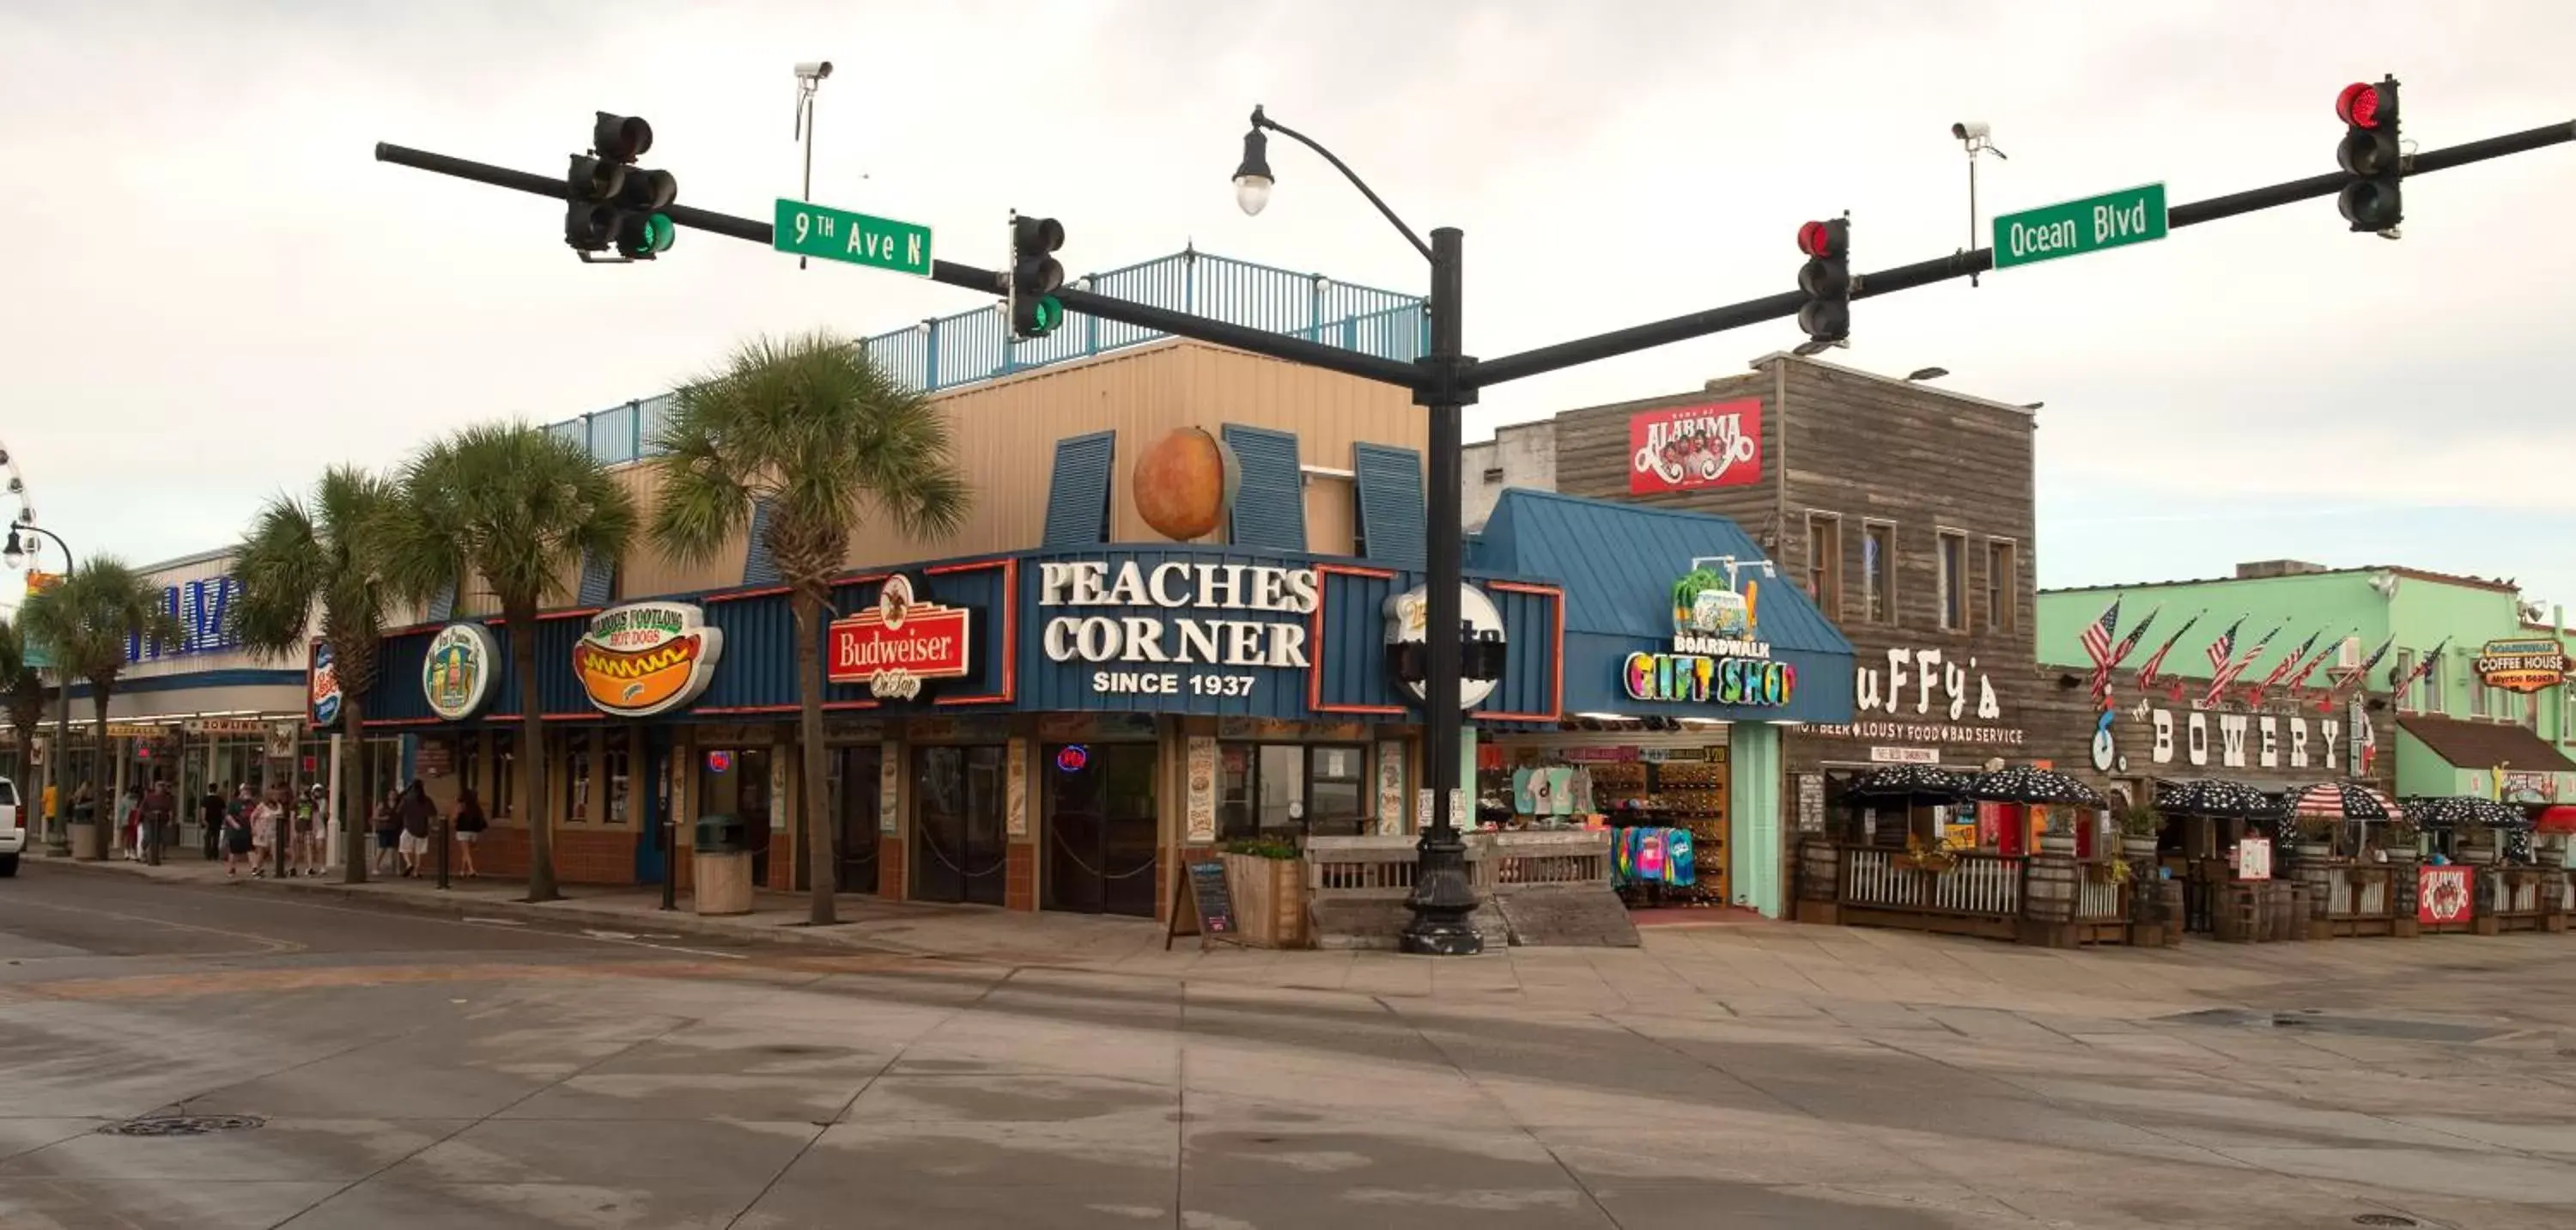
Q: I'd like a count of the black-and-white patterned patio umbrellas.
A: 4